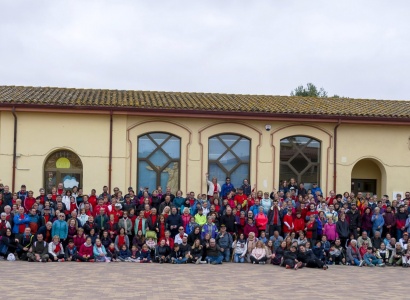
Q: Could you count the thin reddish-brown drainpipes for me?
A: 3